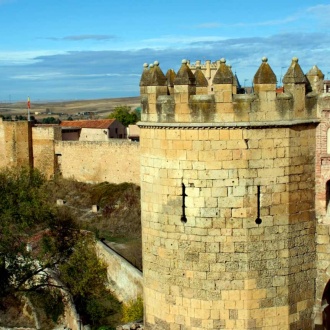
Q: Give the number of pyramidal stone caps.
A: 11